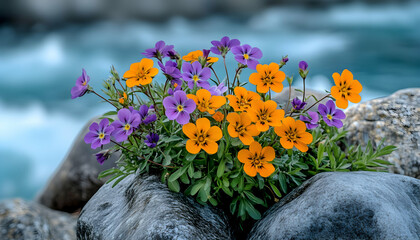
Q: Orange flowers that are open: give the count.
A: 11